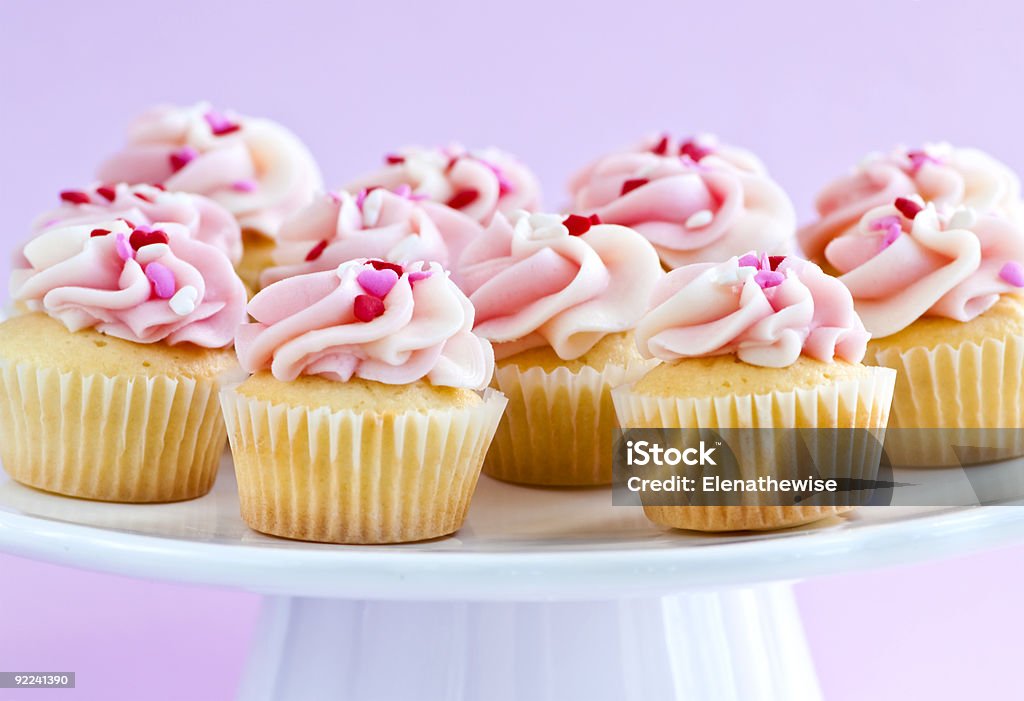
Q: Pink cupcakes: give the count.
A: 11